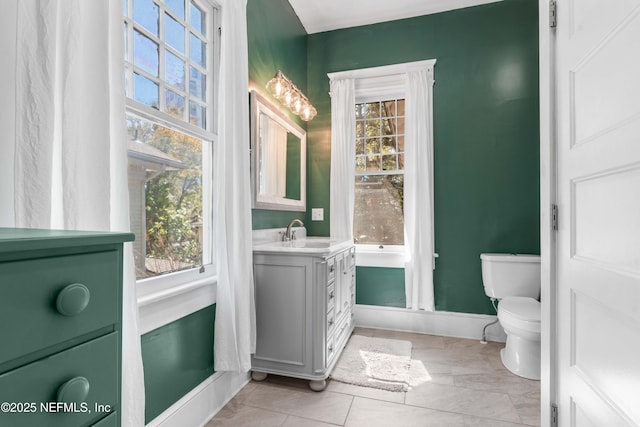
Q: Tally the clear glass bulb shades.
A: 4